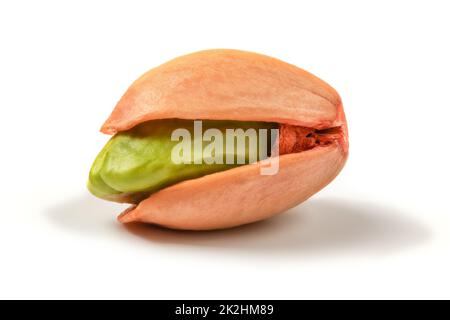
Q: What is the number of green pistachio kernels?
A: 1